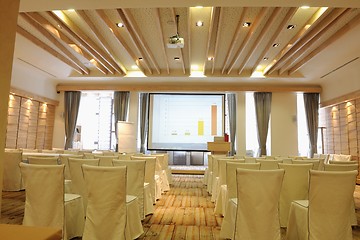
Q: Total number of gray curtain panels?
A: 6